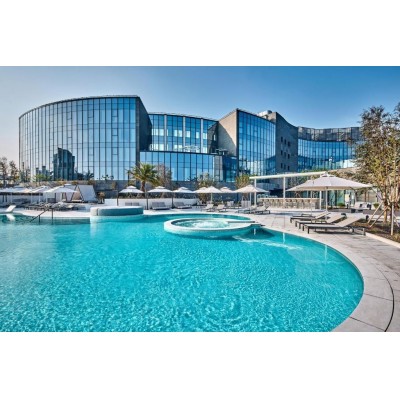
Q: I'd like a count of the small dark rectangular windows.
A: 9